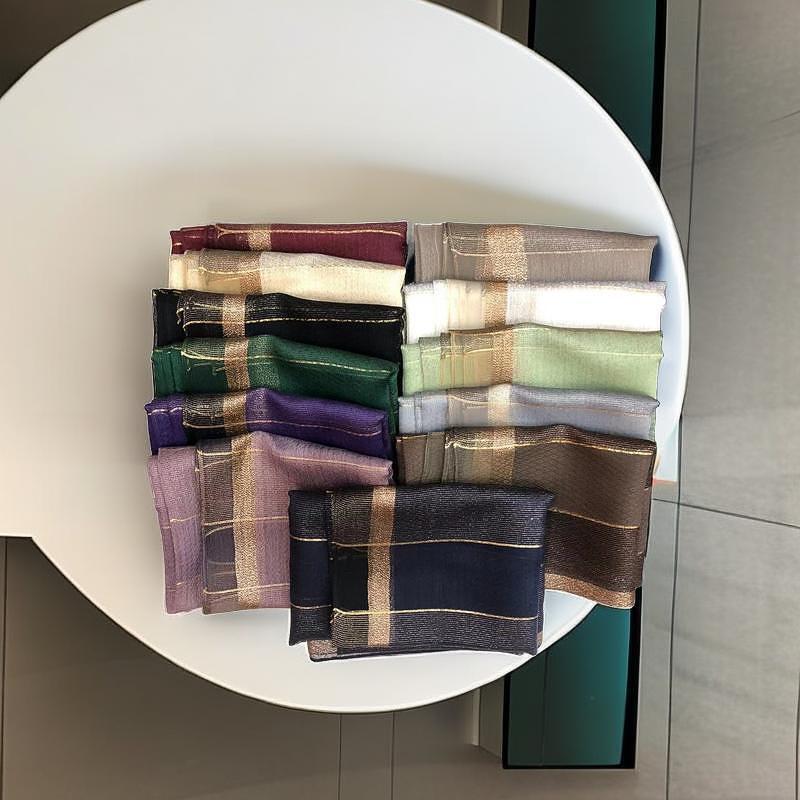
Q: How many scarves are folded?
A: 12